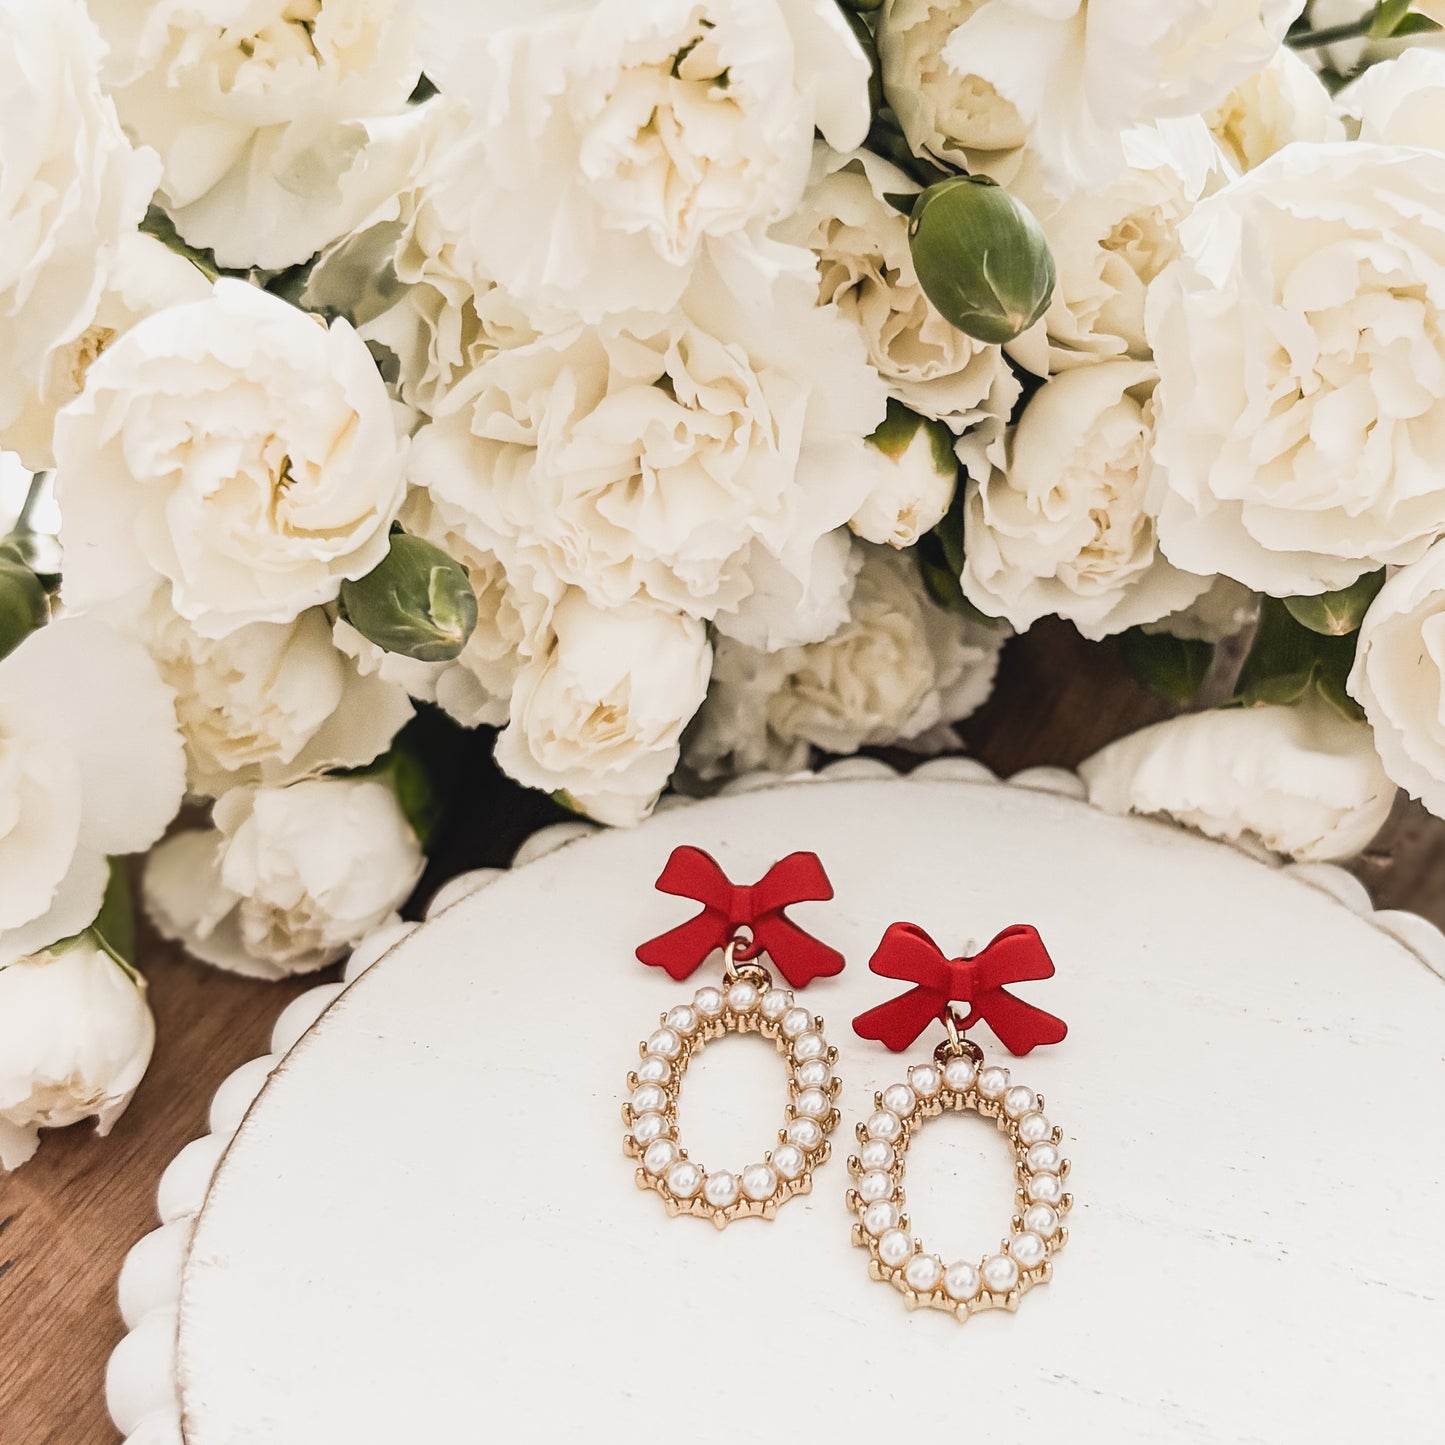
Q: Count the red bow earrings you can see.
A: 2